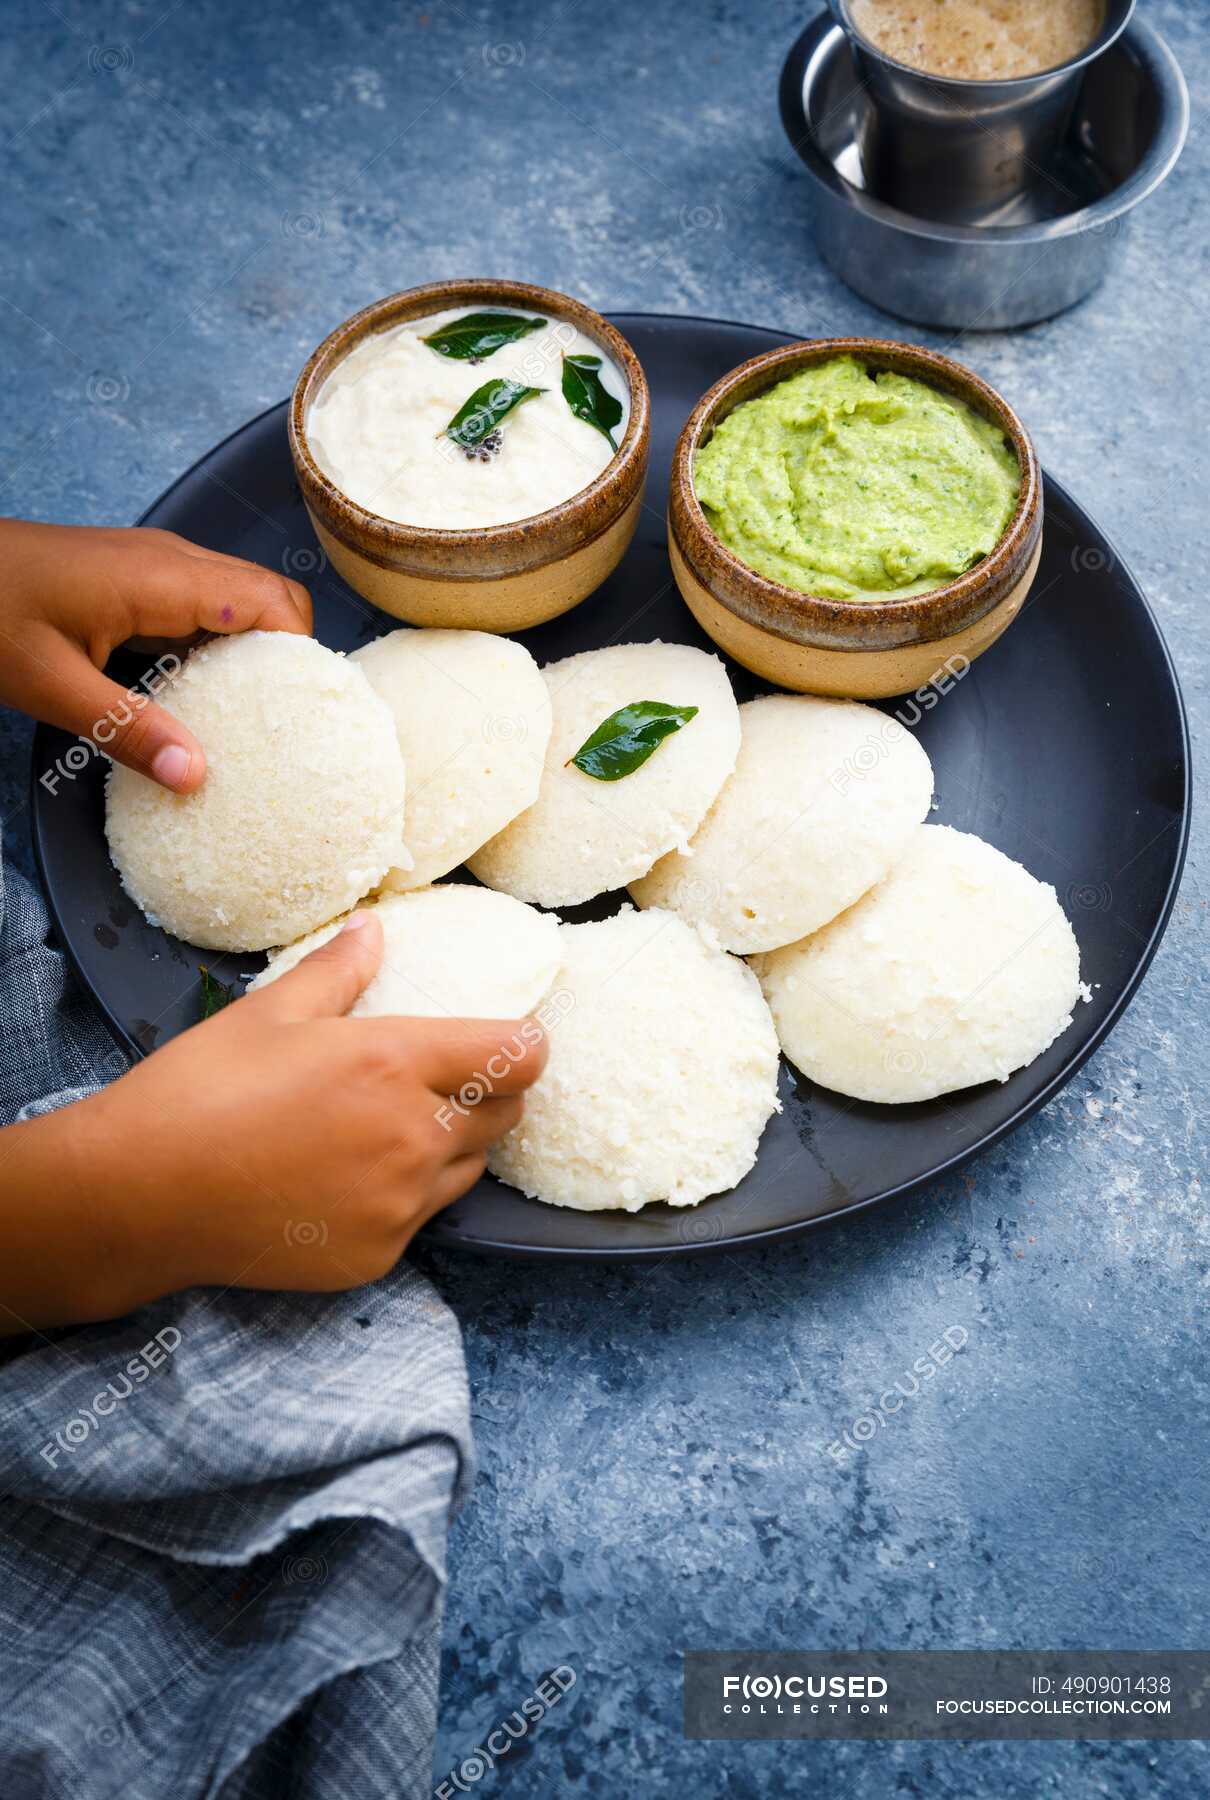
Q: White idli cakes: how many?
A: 7